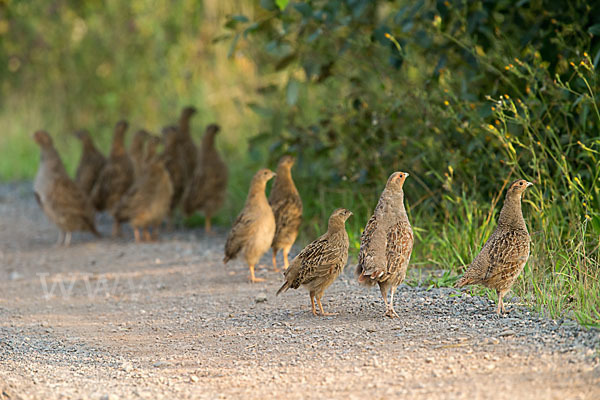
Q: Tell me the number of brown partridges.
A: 13